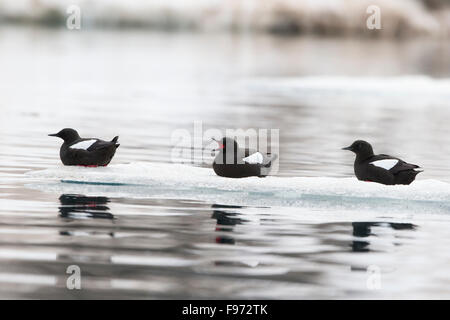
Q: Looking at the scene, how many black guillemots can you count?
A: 3